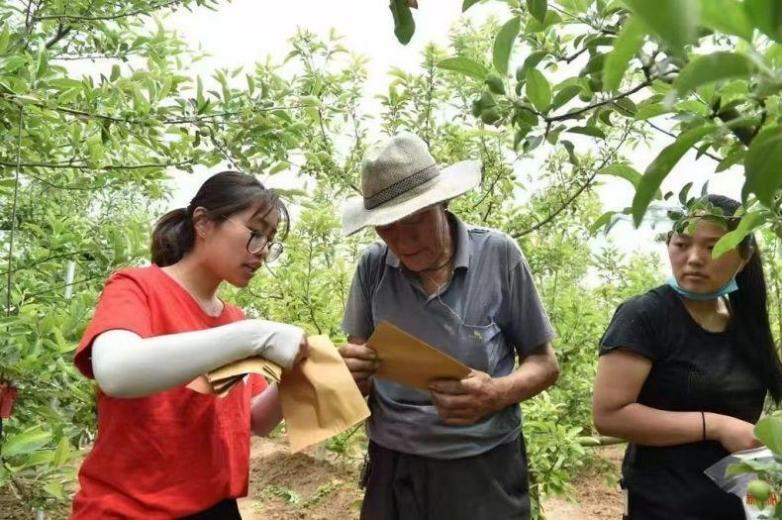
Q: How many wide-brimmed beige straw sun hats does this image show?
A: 1